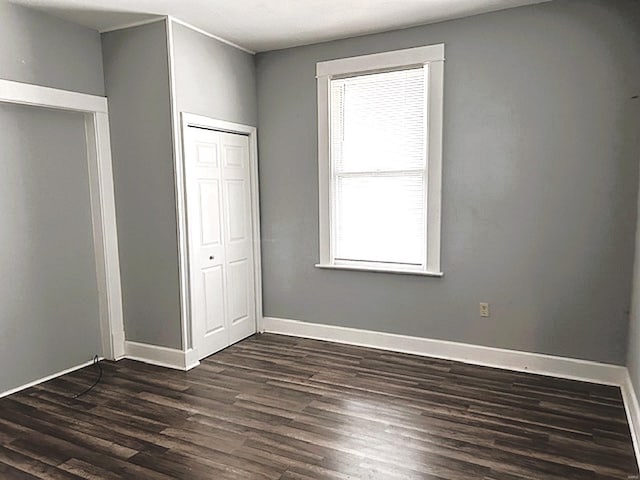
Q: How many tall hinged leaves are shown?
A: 2